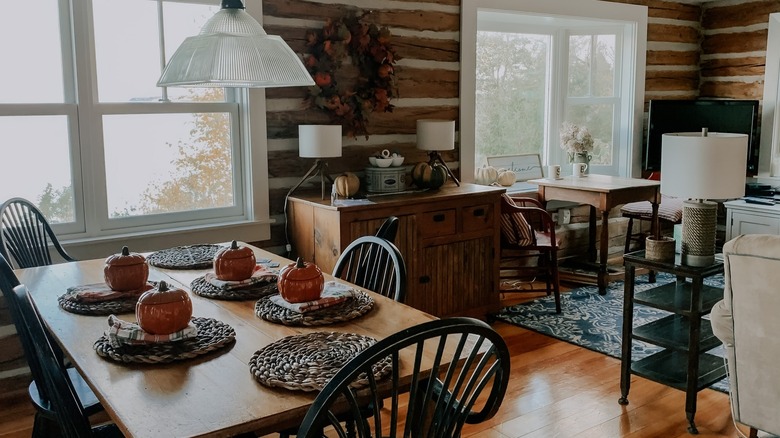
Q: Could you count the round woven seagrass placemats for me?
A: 6